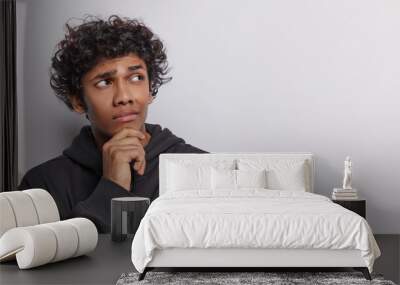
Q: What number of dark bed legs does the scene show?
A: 2